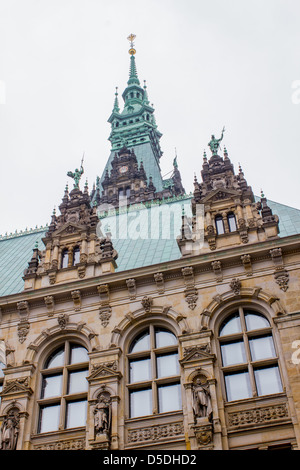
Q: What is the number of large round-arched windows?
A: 3